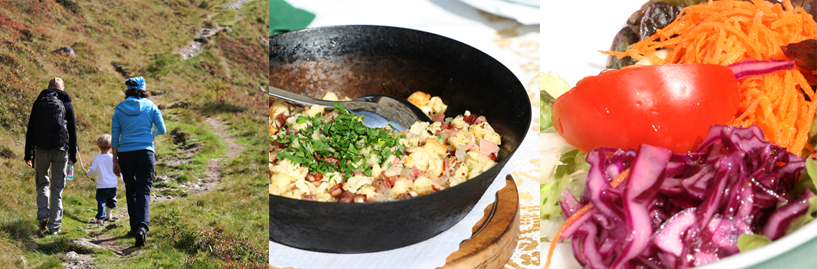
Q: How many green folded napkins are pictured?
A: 1